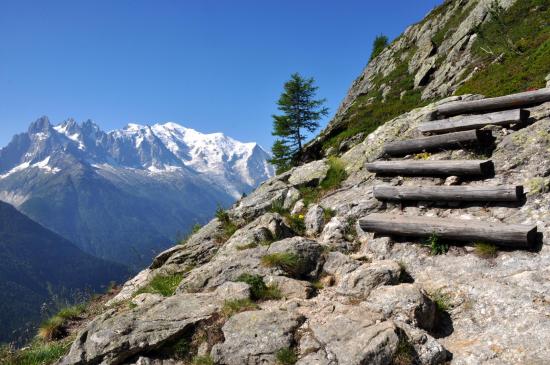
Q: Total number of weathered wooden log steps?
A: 6